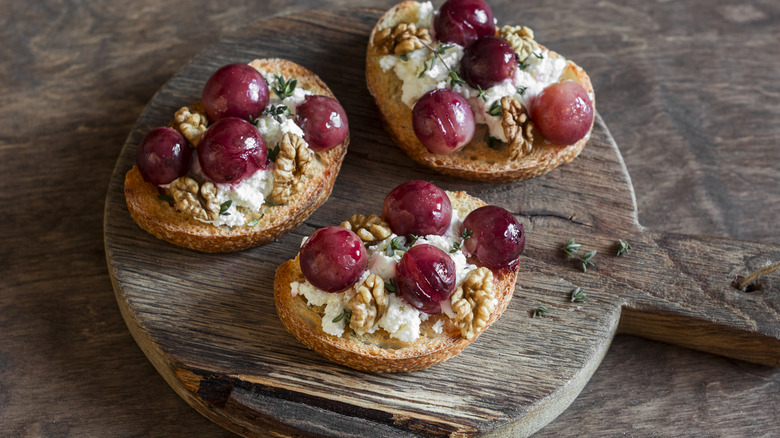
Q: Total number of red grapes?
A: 12